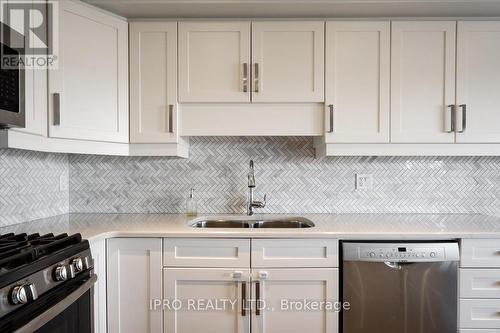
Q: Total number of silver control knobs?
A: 3